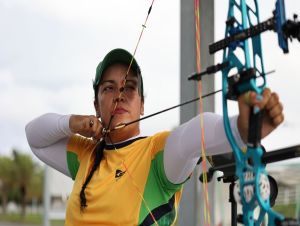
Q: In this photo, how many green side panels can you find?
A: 2